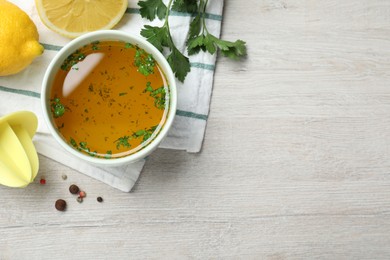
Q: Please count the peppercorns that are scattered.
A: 7